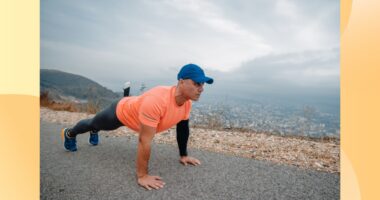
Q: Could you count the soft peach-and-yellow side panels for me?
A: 2